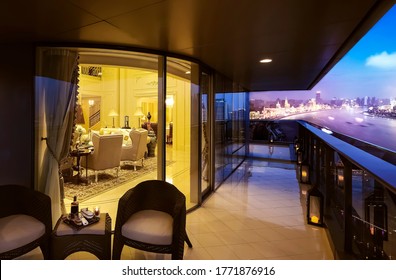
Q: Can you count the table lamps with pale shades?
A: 2